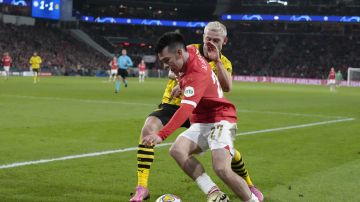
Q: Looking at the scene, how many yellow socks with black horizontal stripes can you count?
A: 2